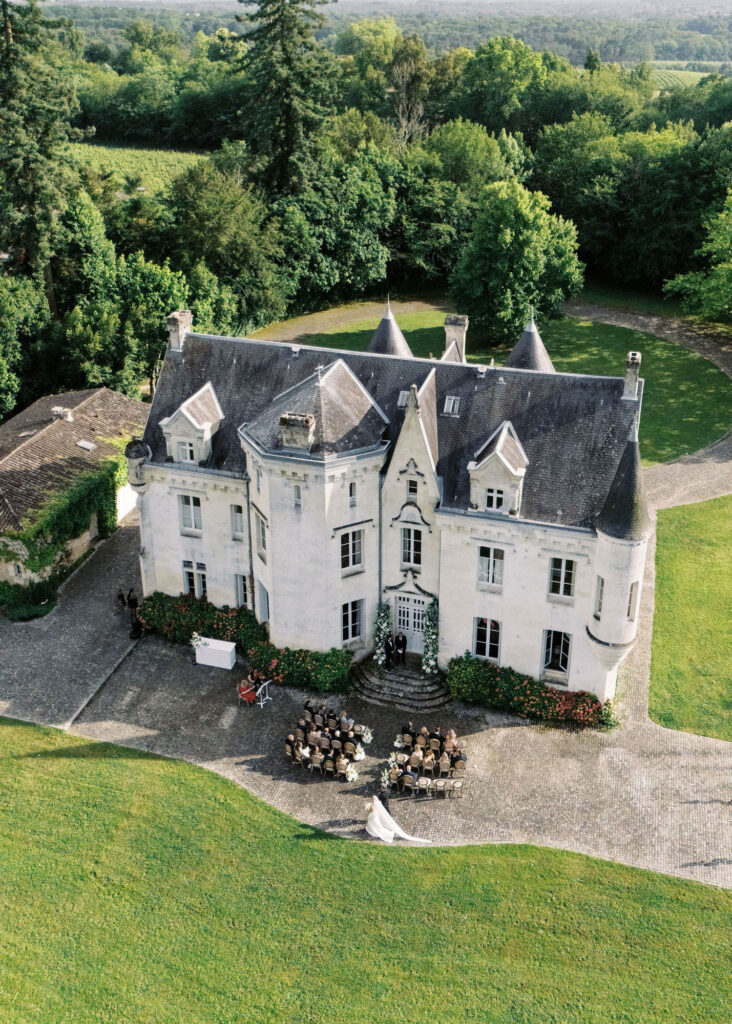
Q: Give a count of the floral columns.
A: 2